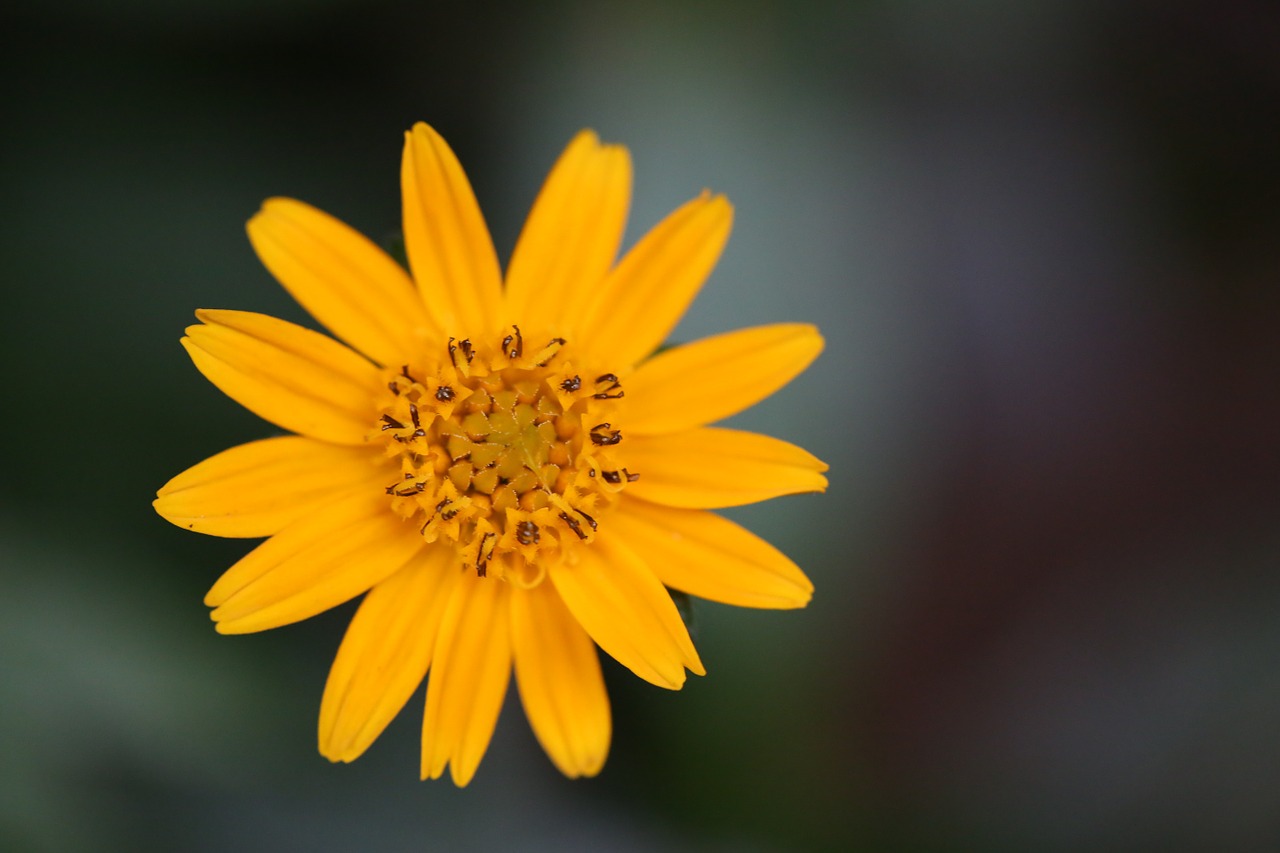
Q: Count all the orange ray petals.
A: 14